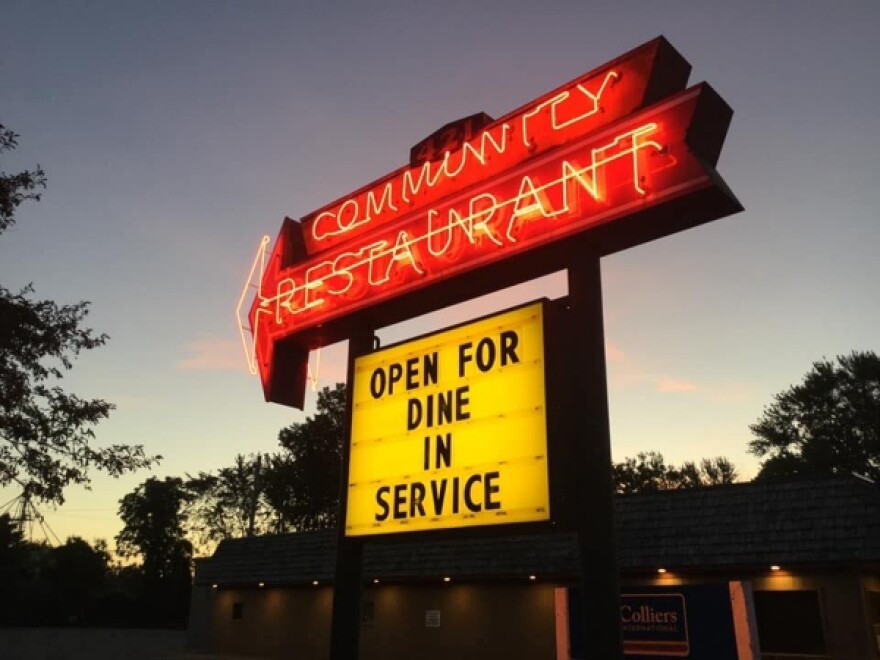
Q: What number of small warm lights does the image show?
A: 8